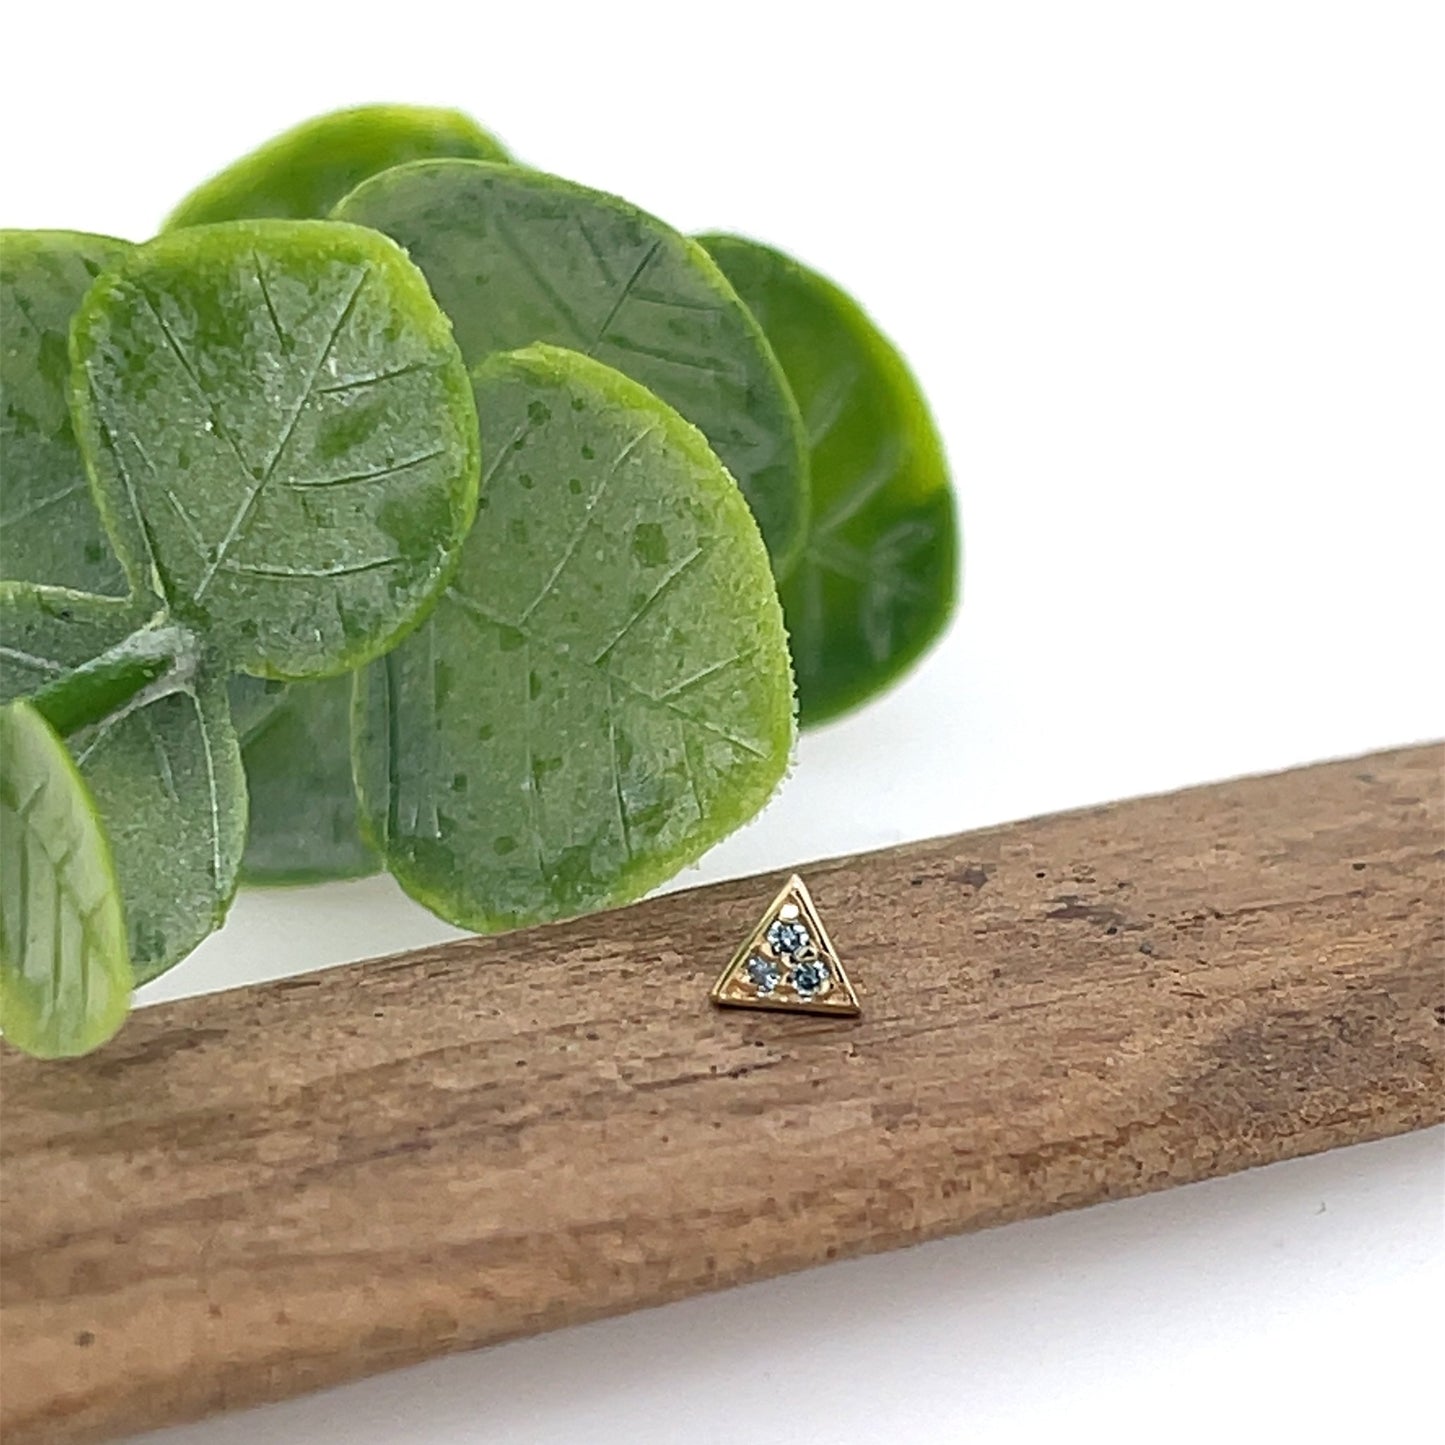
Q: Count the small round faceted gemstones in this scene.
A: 3